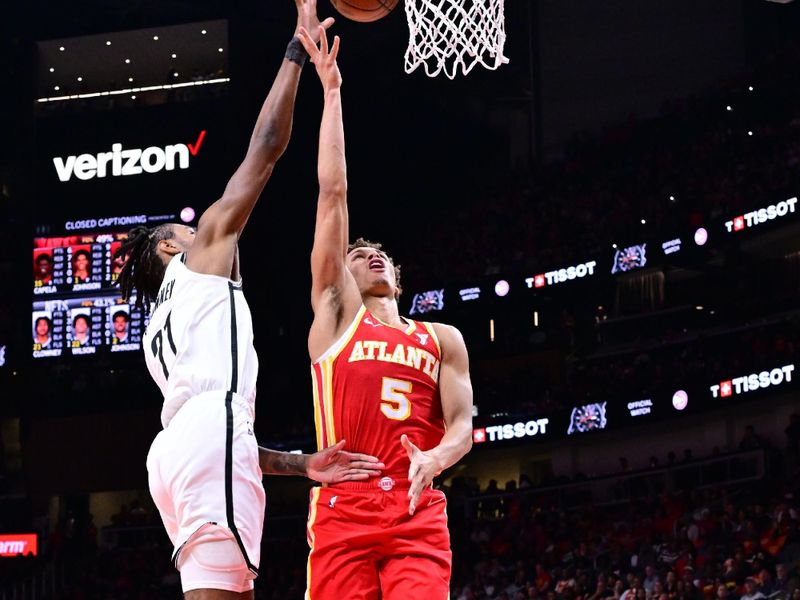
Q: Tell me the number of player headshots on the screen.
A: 6